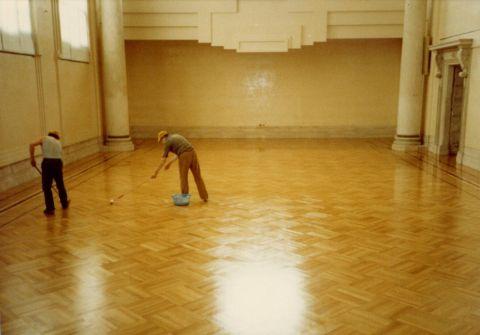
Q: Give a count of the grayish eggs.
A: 0